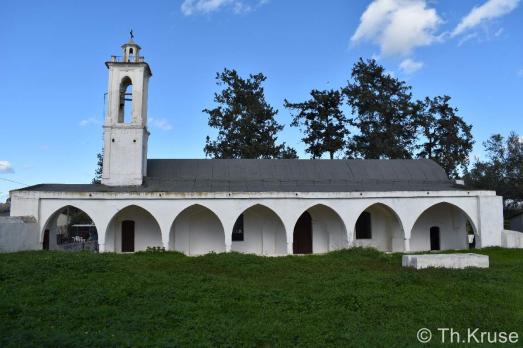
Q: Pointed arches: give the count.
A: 7